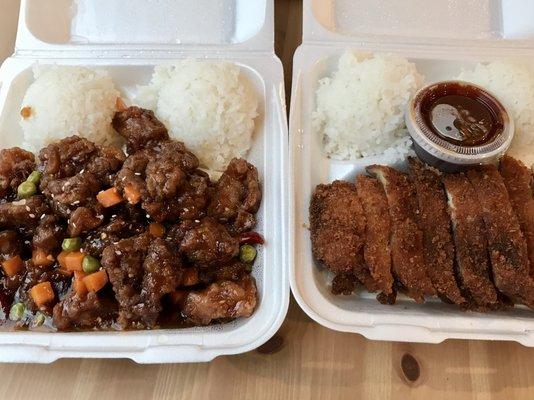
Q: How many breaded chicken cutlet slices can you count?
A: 7